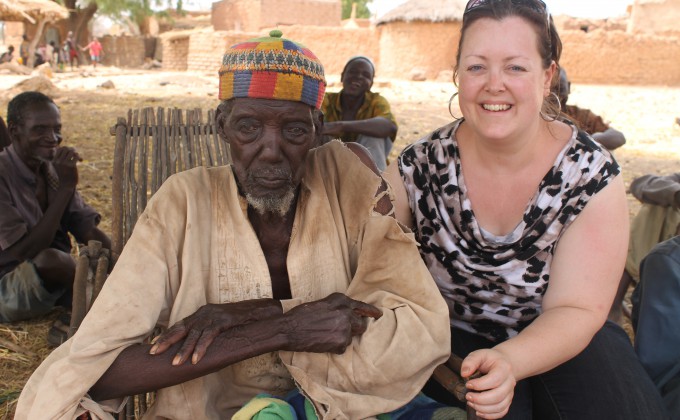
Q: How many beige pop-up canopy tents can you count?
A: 0